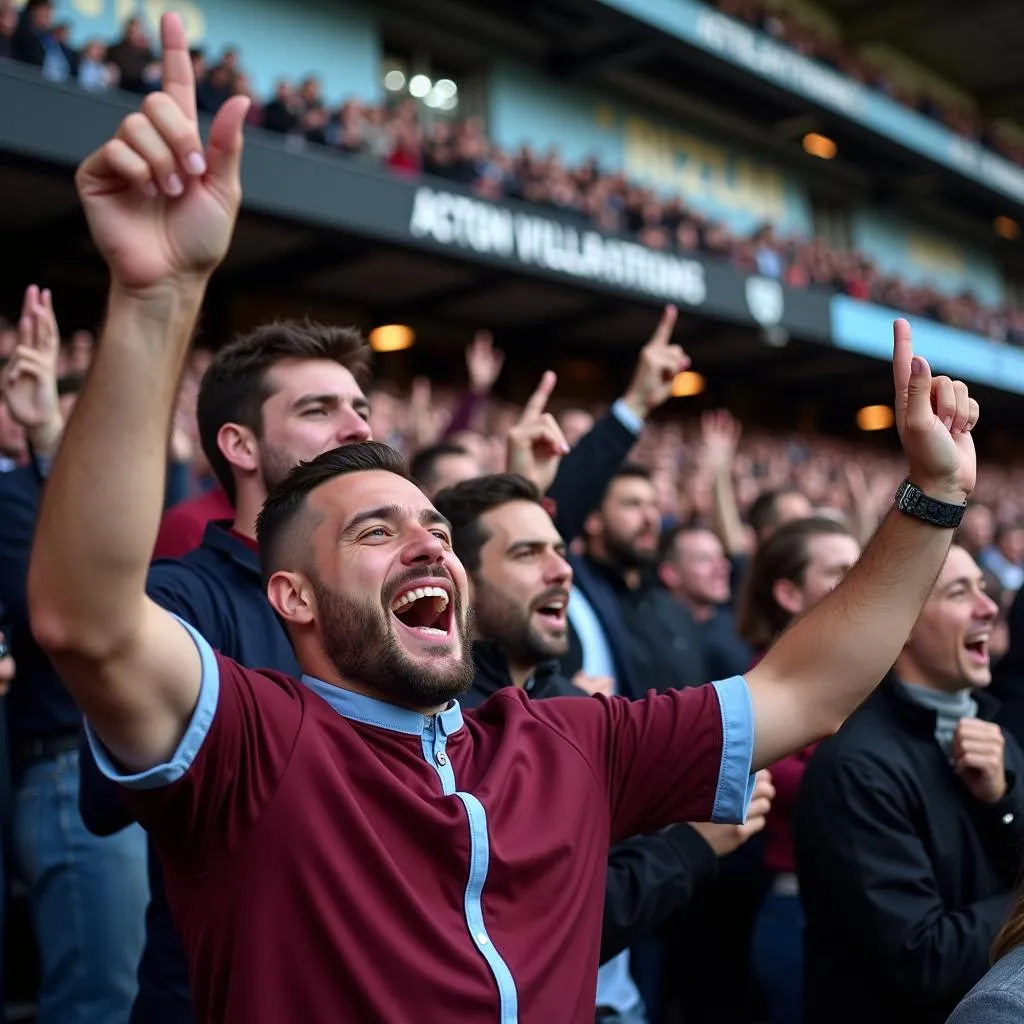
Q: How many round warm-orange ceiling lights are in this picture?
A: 5